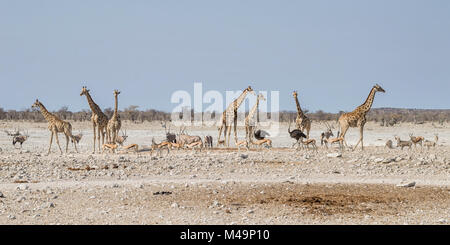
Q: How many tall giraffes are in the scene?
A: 7